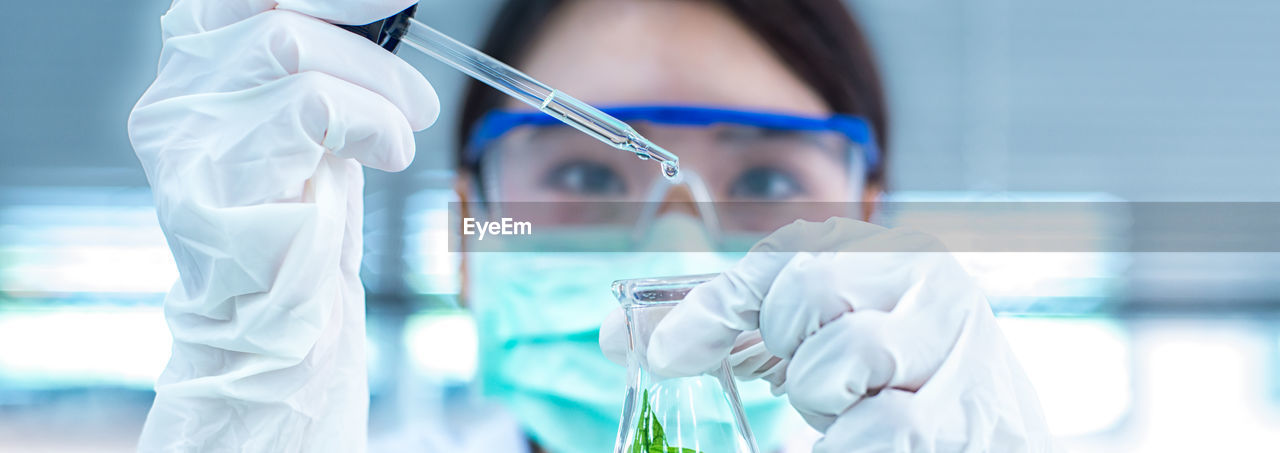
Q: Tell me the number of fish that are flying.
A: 0